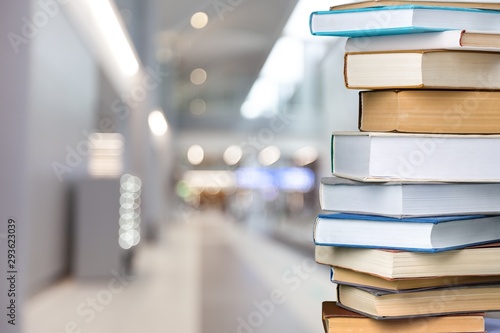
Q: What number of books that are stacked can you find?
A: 12